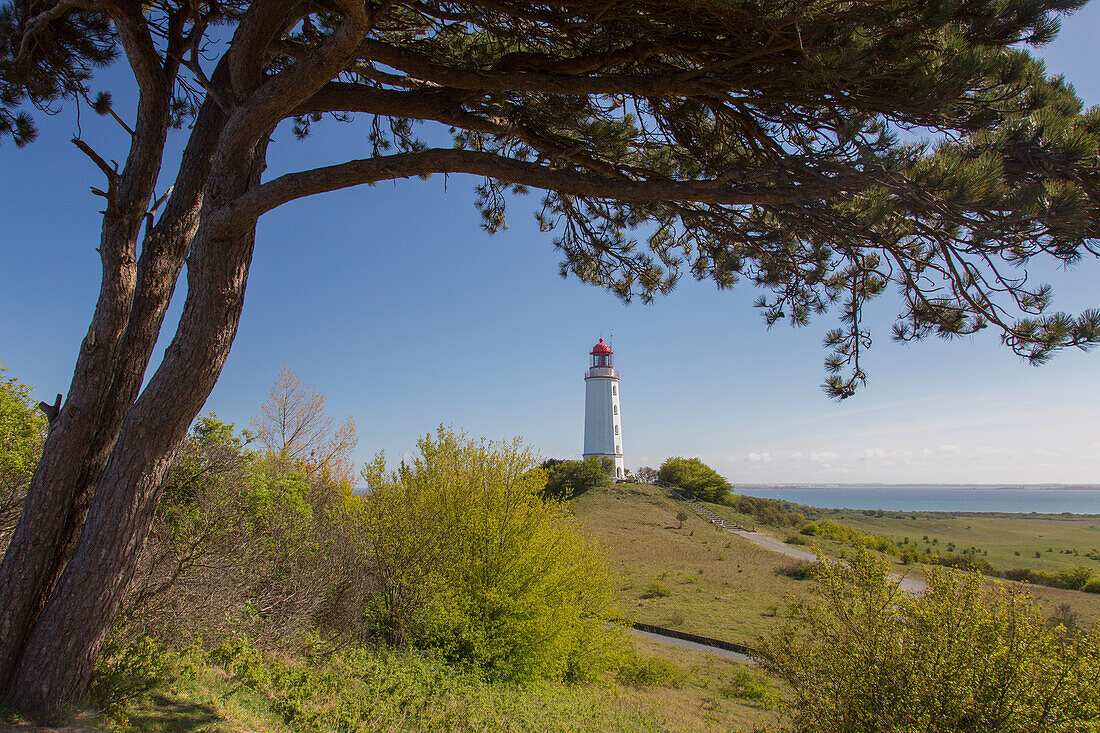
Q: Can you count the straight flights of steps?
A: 1